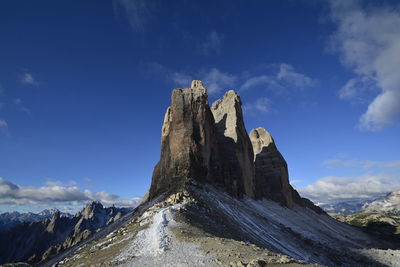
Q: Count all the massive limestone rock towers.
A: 3